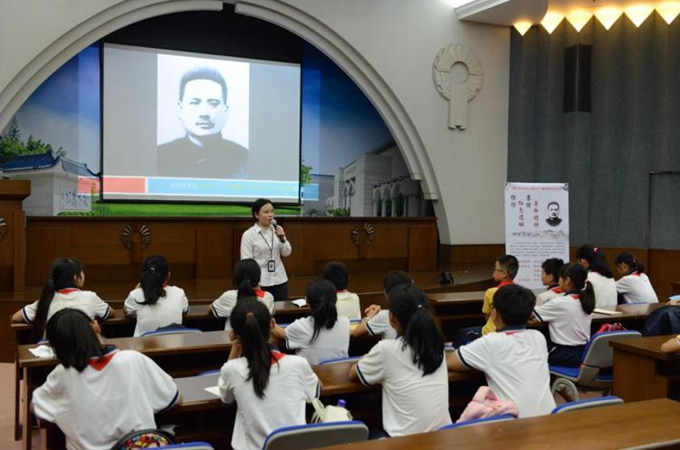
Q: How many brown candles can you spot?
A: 0